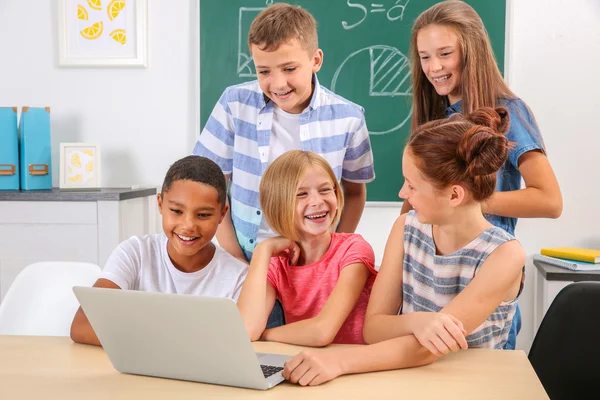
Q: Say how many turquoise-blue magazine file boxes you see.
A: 2